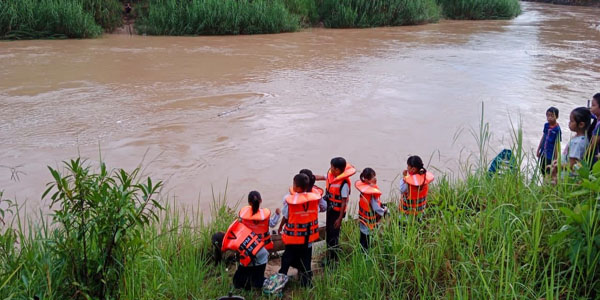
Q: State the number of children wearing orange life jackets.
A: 7